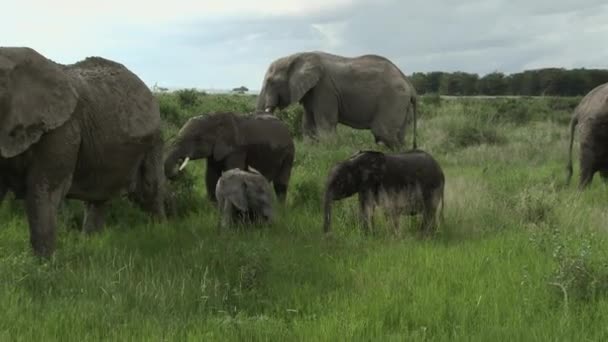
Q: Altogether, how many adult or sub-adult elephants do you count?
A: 4